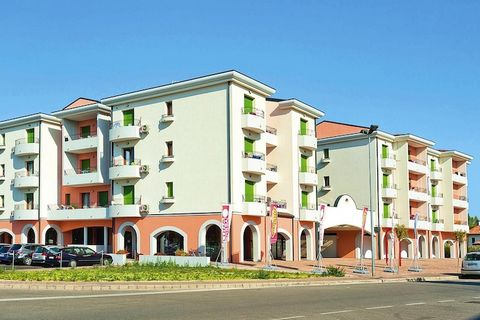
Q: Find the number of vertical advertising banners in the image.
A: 6